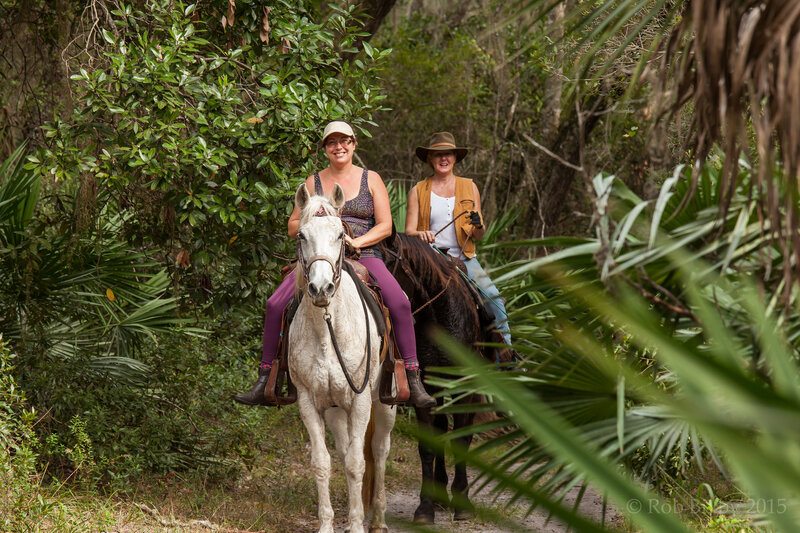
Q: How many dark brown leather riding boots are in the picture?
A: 2